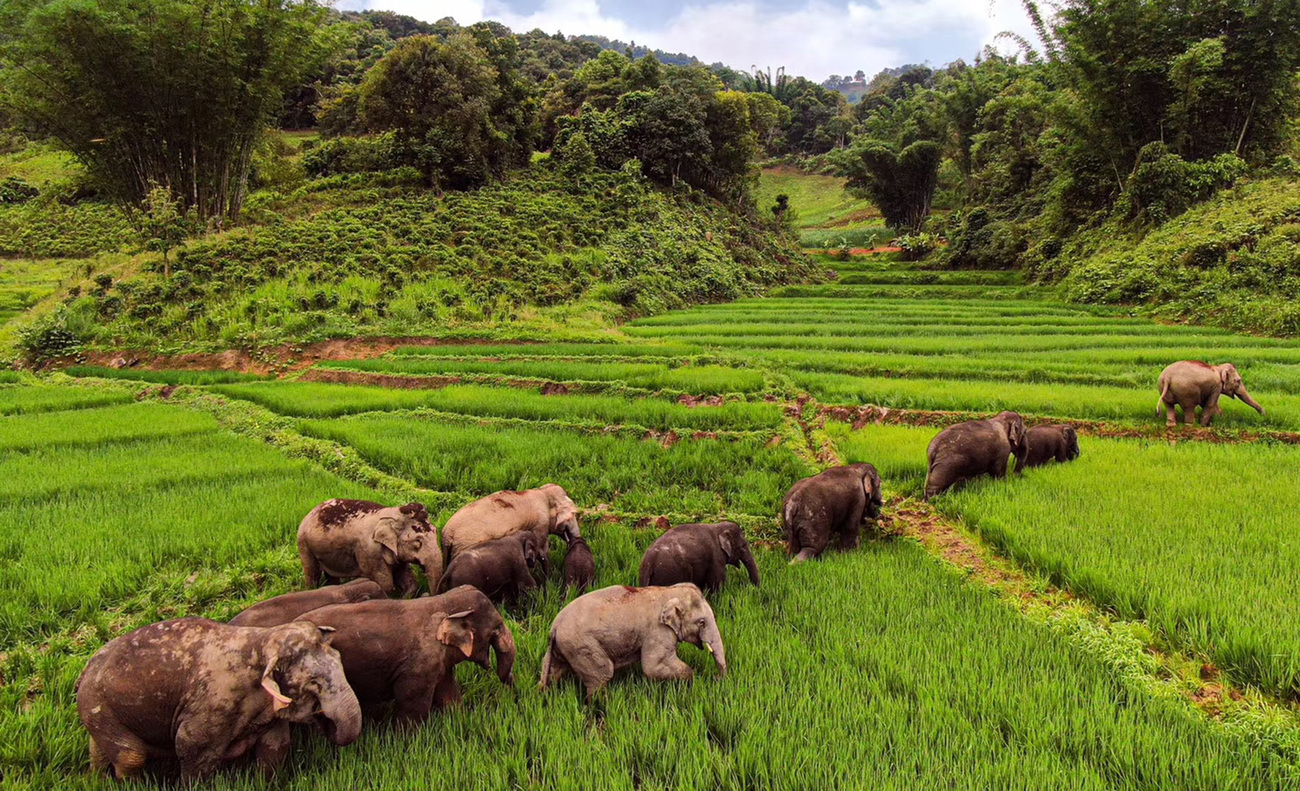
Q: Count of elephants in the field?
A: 13